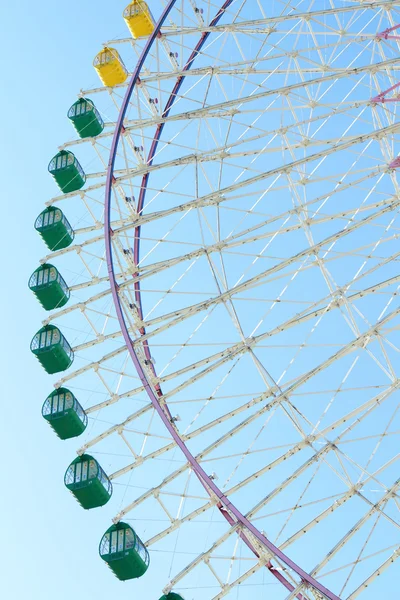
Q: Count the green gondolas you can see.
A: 9